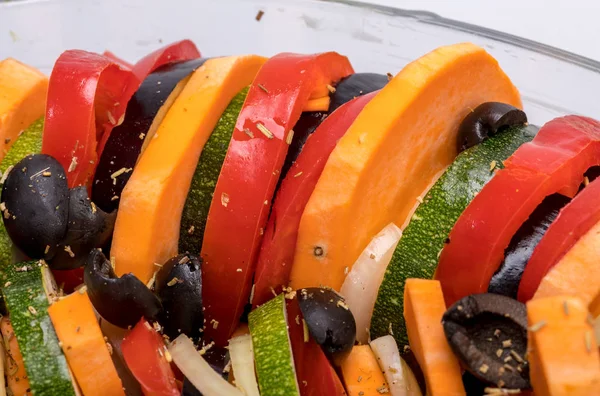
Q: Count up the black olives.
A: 7